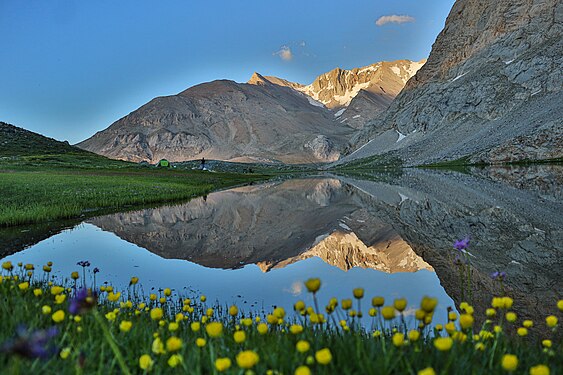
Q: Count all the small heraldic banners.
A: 0